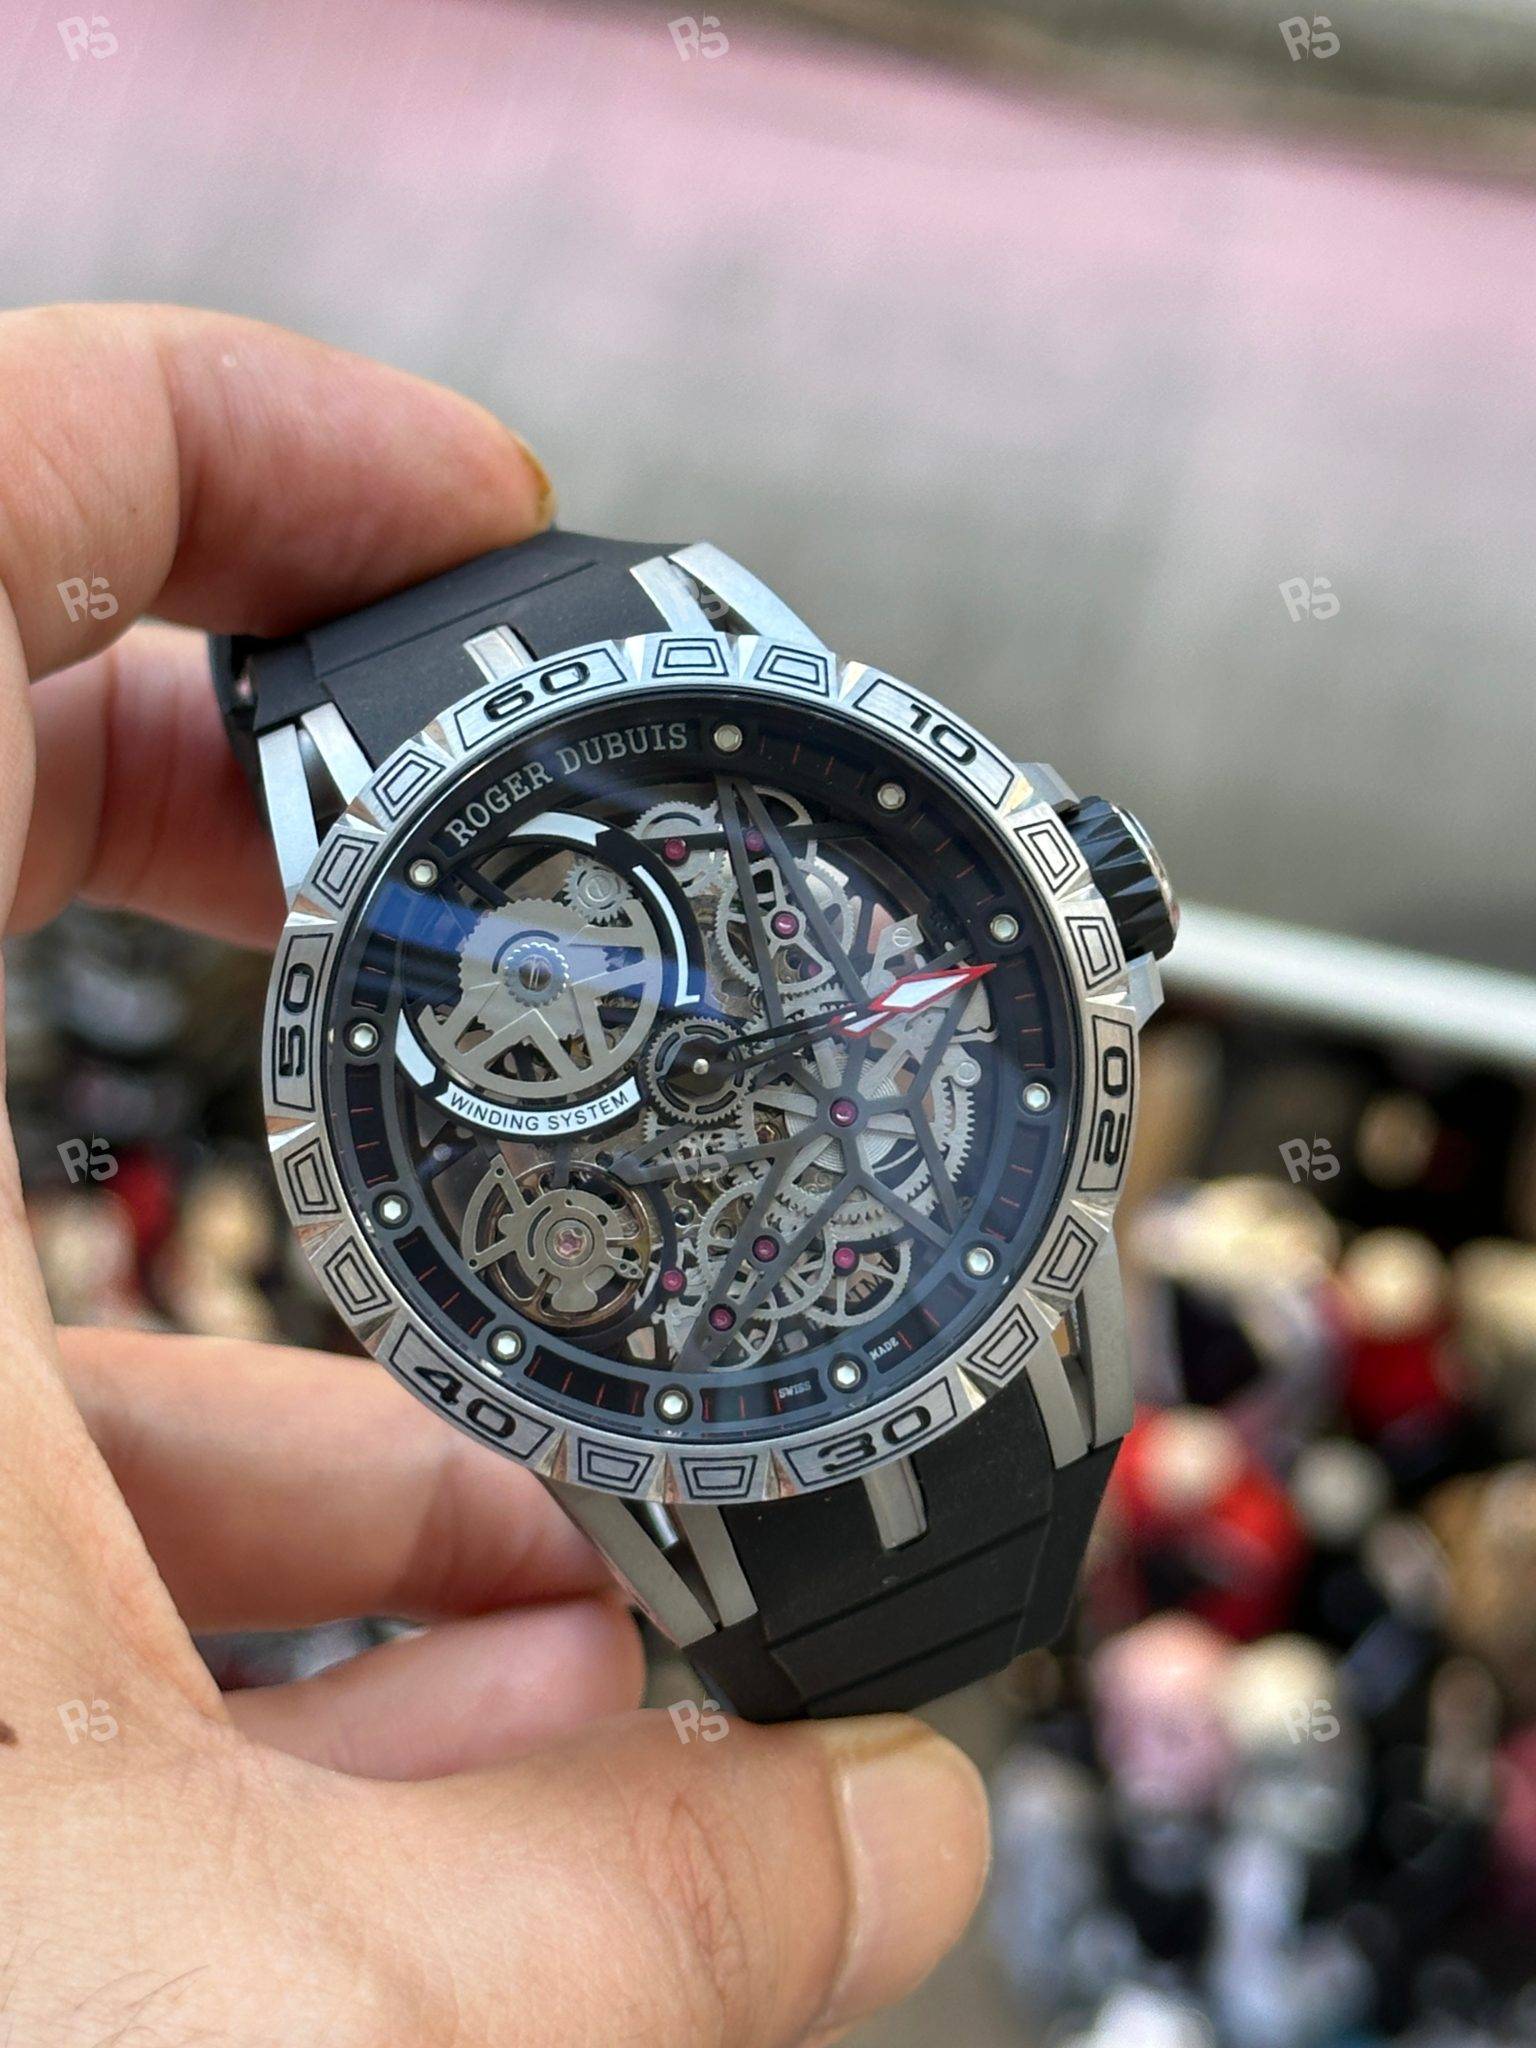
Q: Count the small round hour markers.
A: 11